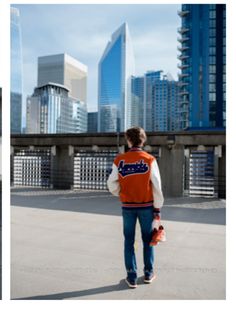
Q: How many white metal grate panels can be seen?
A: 3